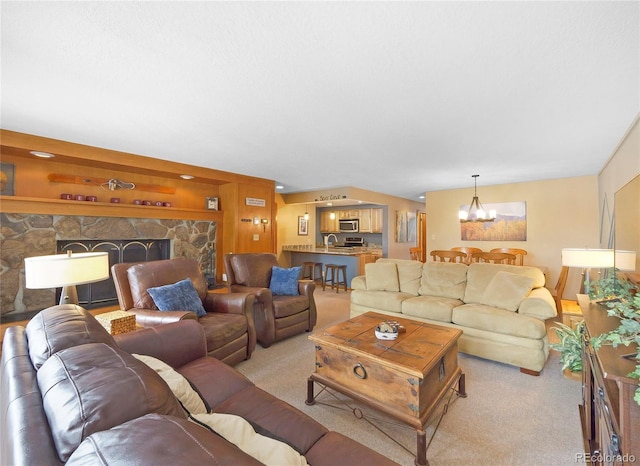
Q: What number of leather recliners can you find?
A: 2